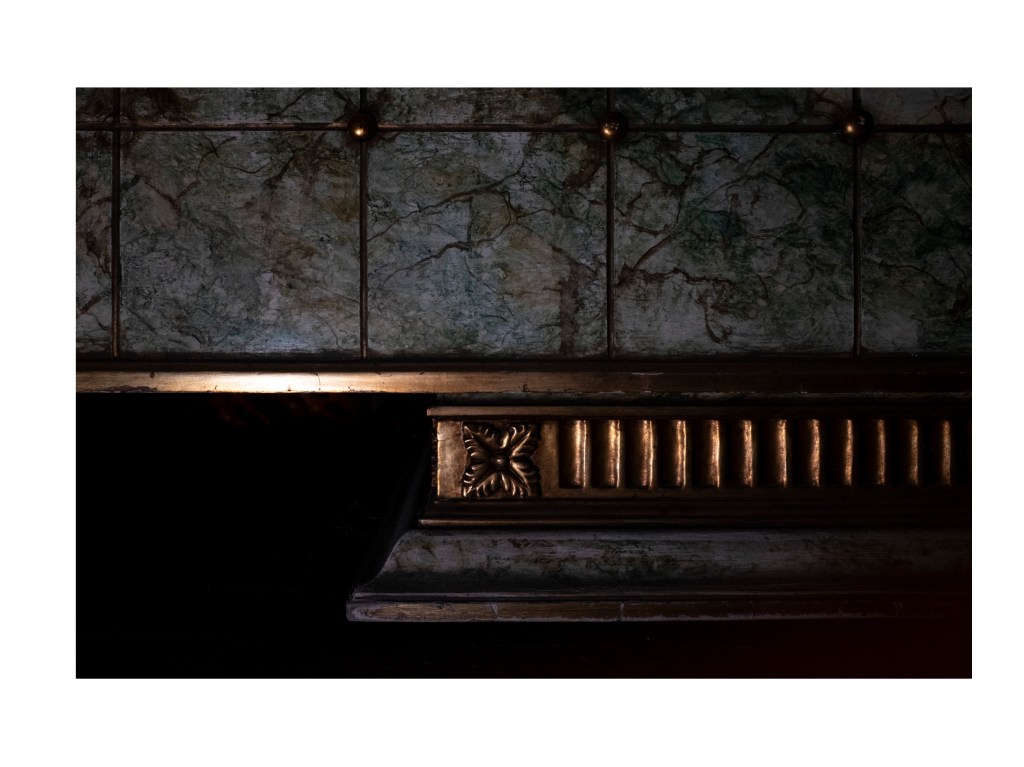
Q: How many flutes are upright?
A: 12